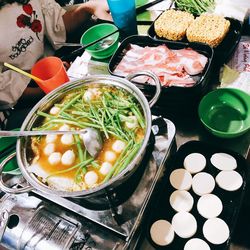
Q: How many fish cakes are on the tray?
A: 11